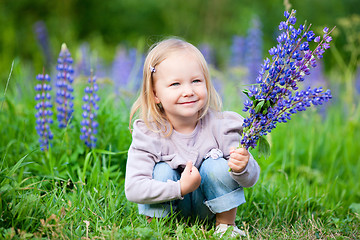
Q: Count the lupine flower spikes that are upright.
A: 3